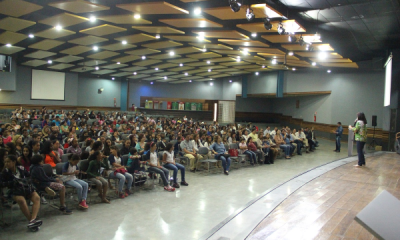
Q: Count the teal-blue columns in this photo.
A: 3